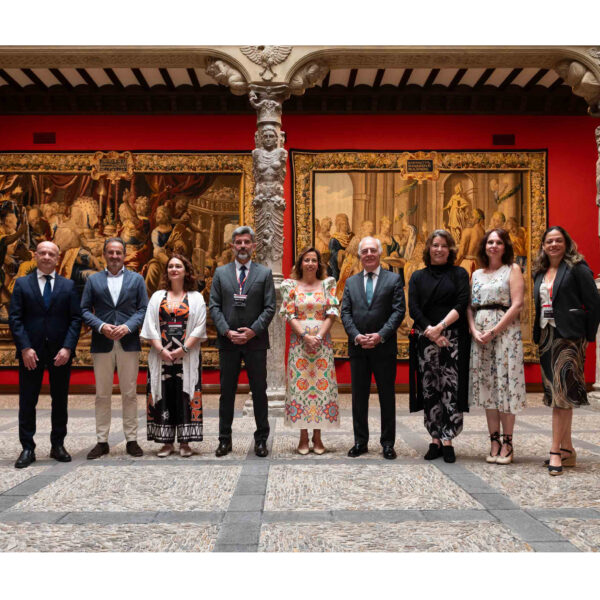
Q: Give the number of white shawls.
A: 1